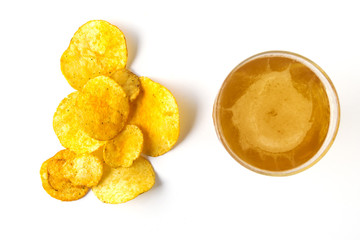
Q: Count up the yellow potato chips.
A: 9